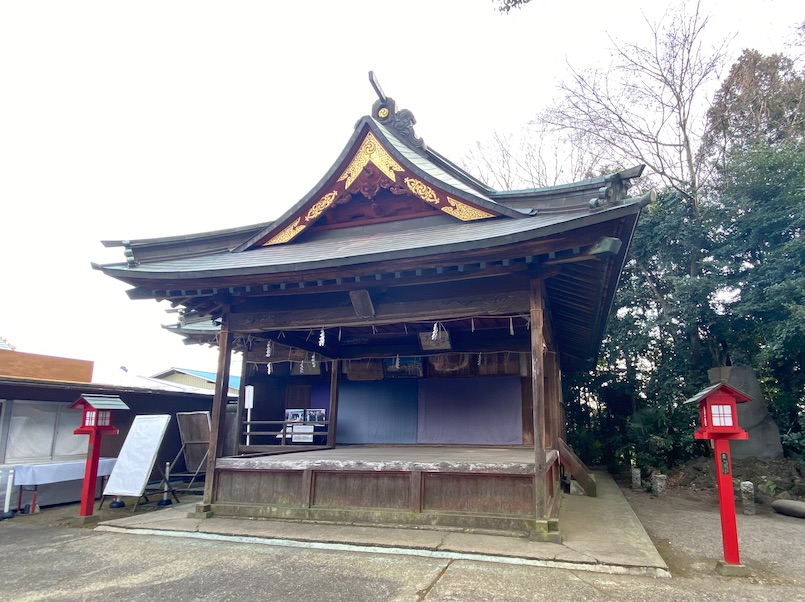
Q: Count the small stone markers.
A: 3